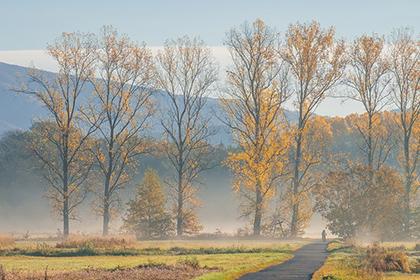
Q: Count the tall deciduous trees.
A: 7